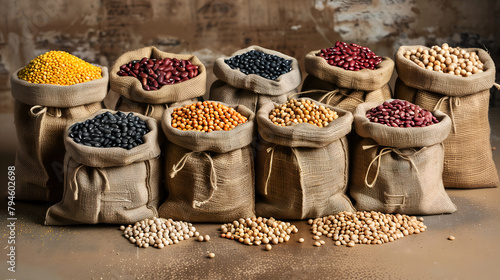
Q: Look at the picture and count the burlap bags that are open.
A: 9